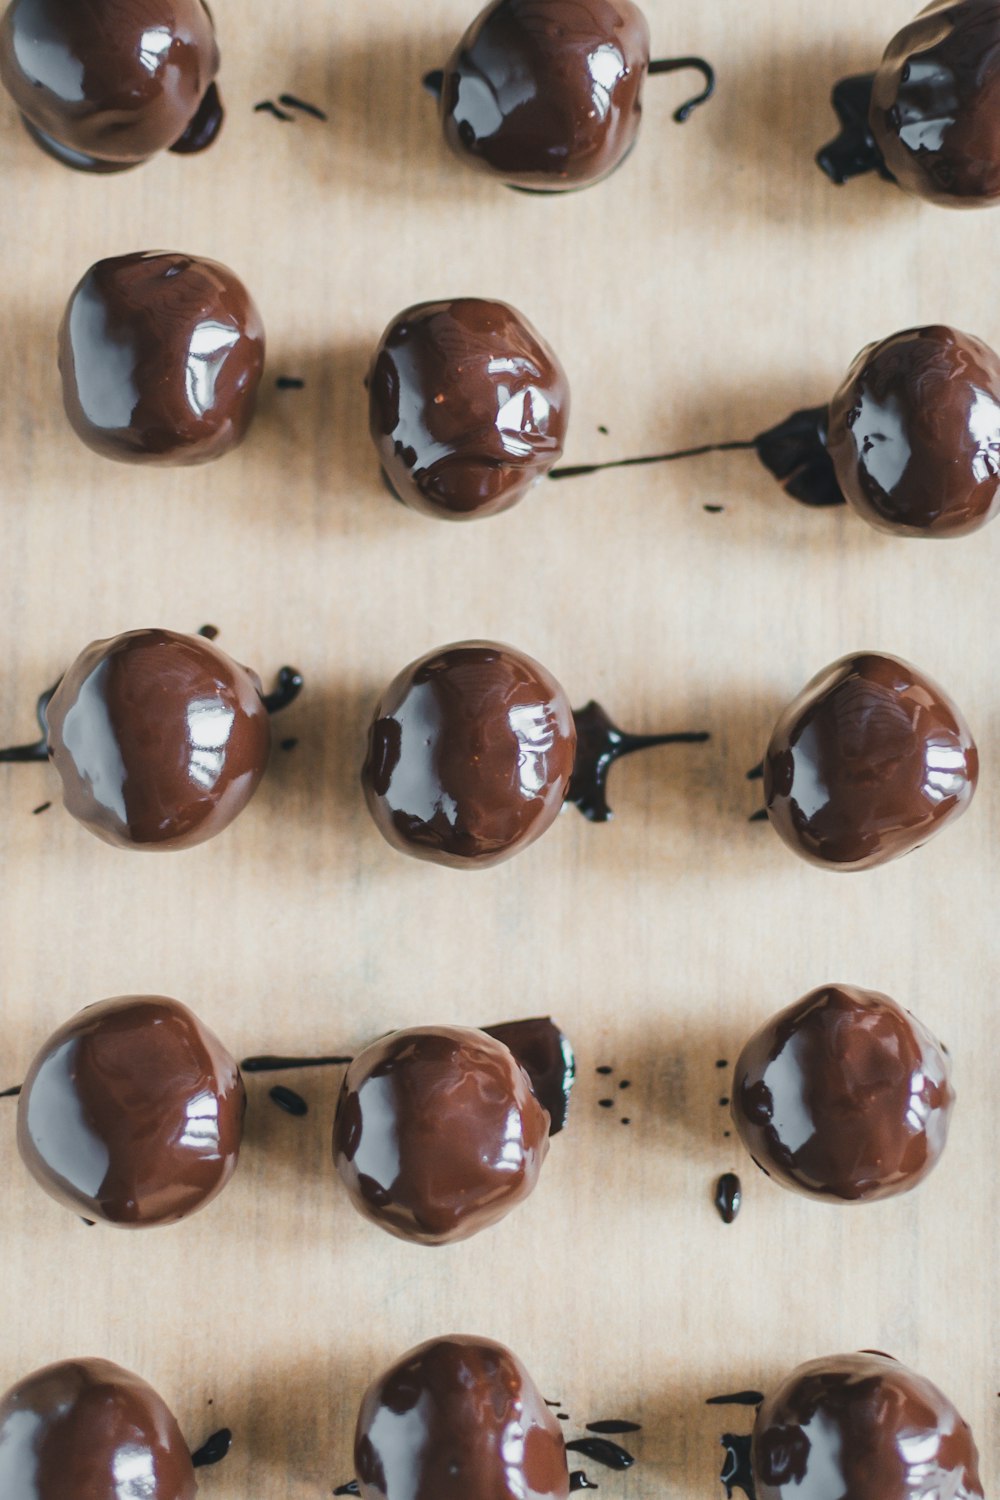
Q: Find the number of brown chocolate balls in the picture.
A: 15